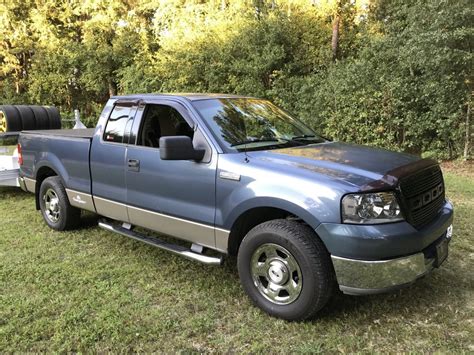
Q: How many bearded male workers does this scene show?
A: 0